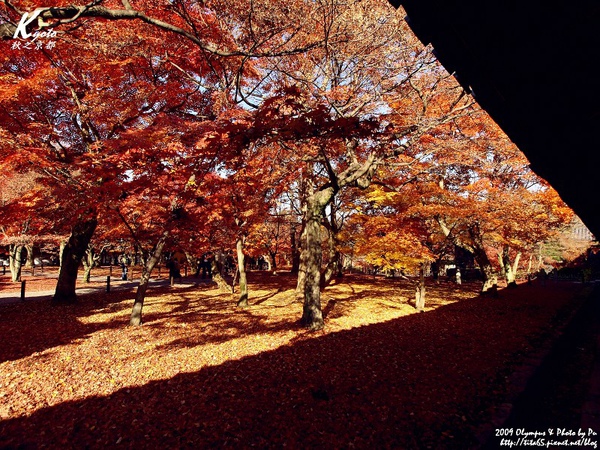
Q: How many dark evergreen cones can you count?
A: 0